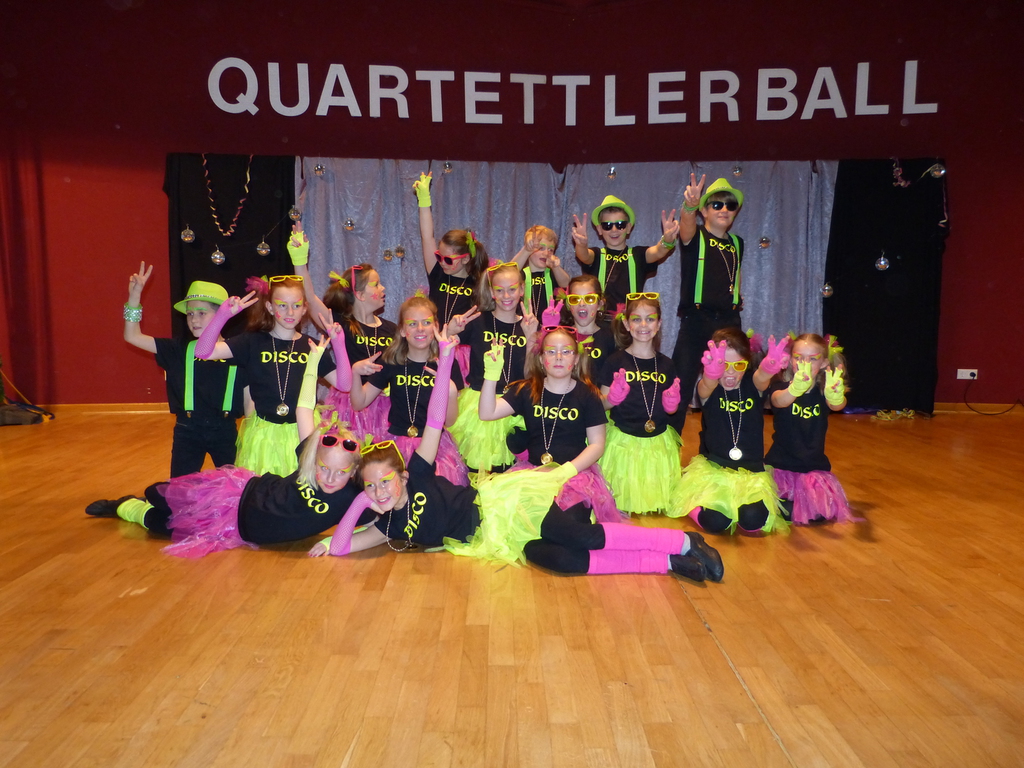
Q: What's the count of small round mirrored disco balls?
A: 15